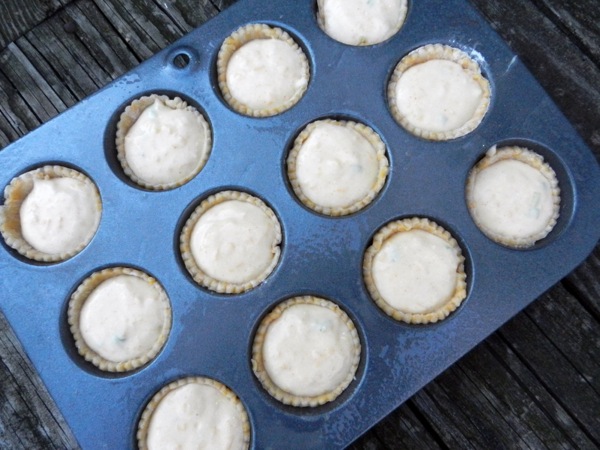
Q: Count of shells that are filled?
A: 12